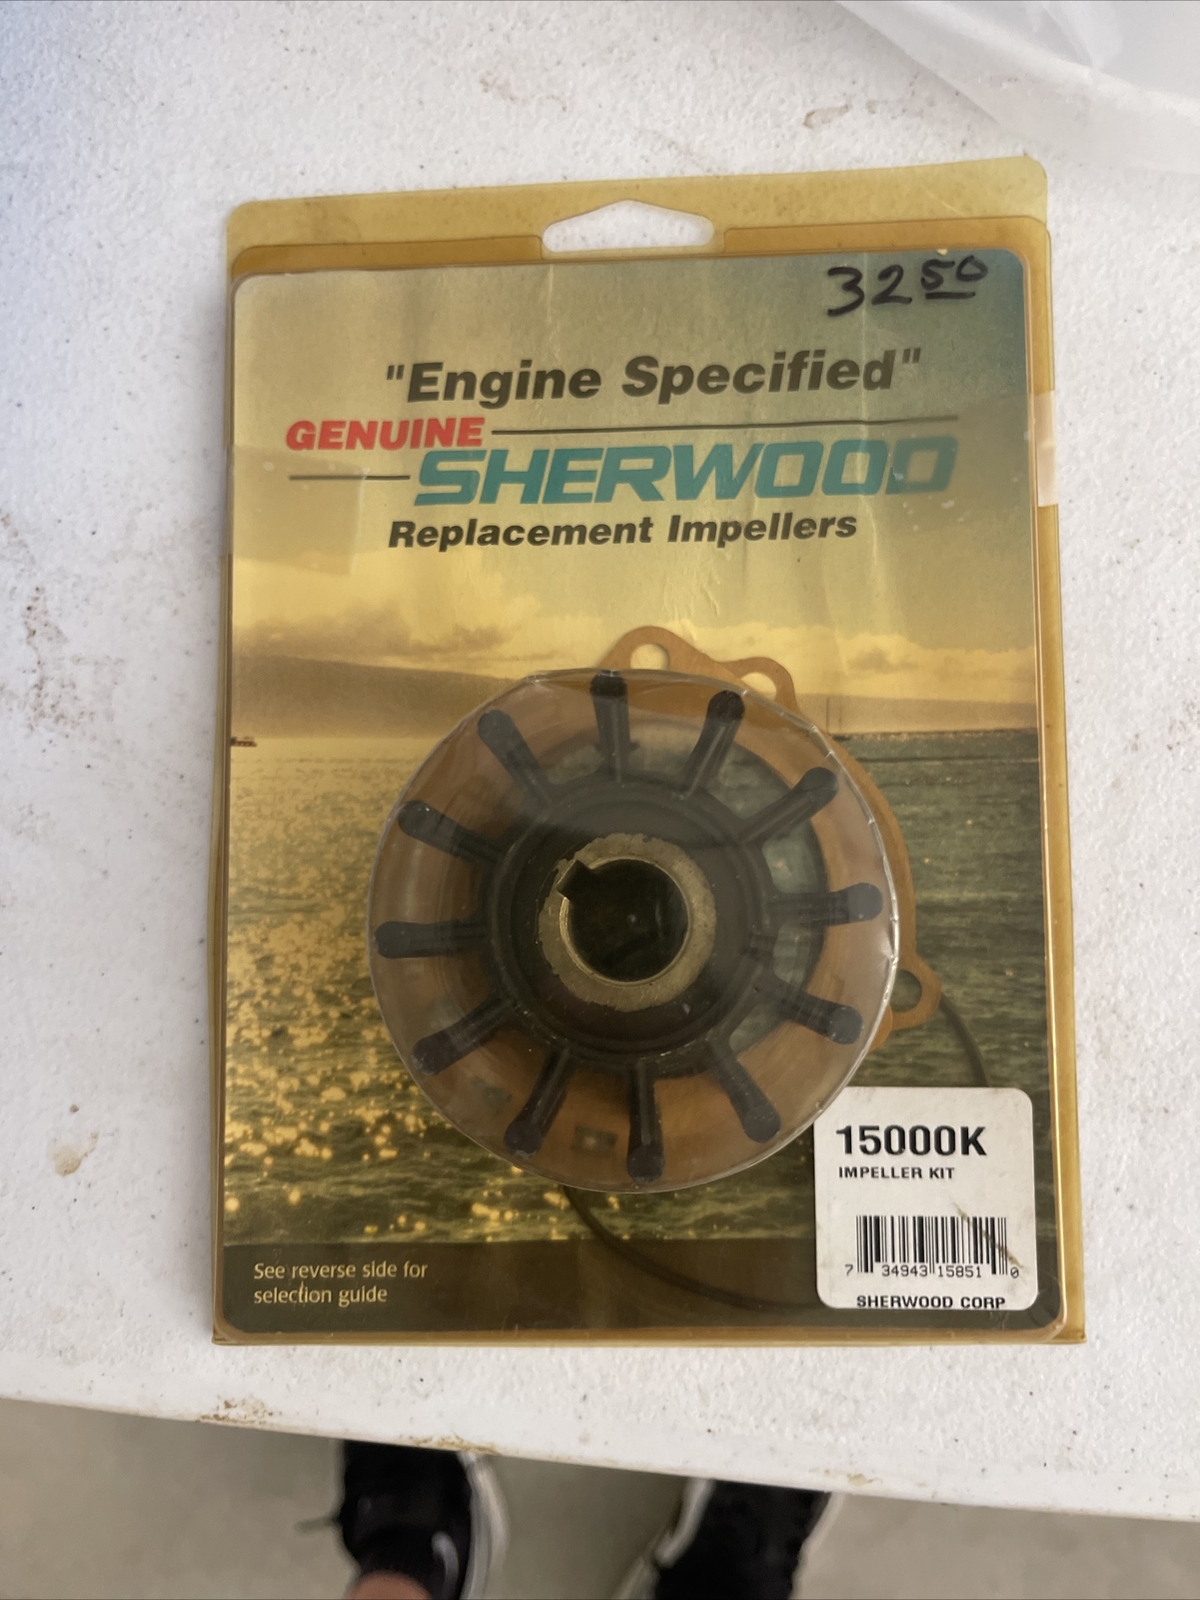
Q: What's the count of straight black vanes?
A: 12